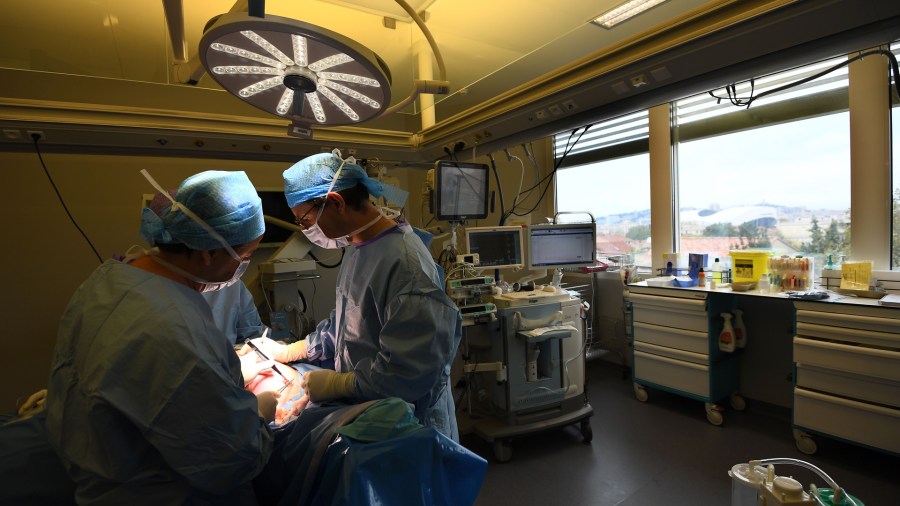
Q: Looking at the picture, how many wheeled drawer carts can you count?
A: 2